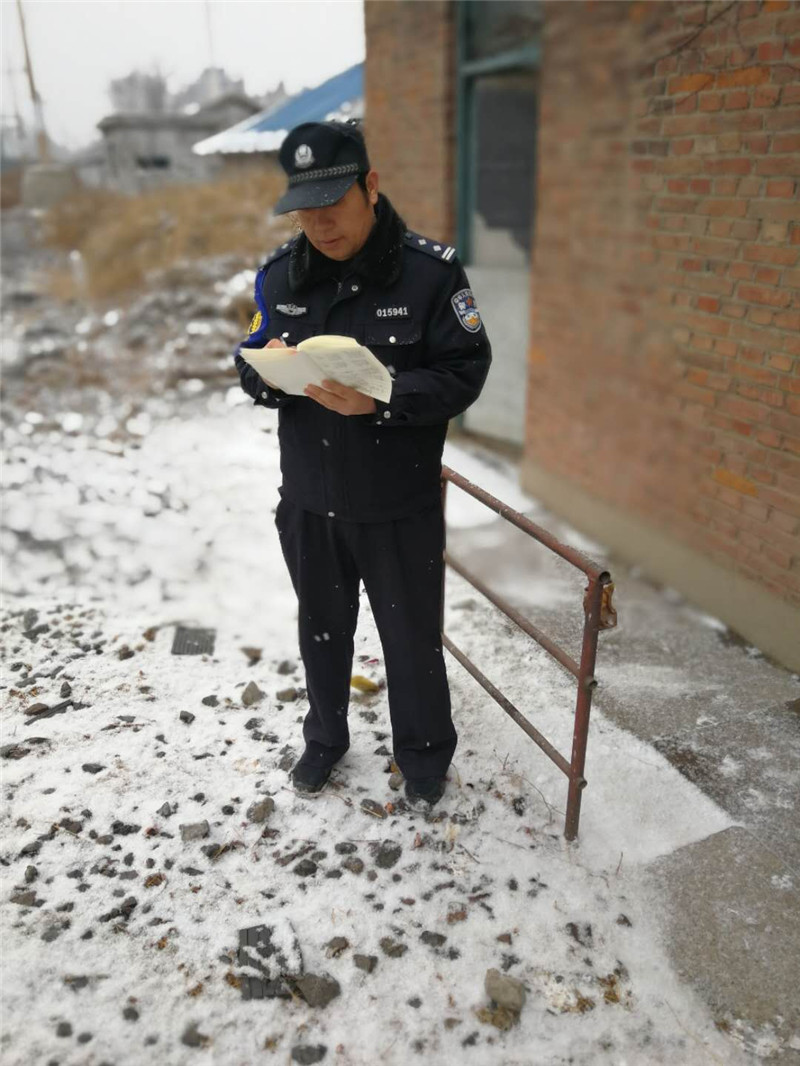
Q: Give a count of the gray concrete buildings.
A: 1